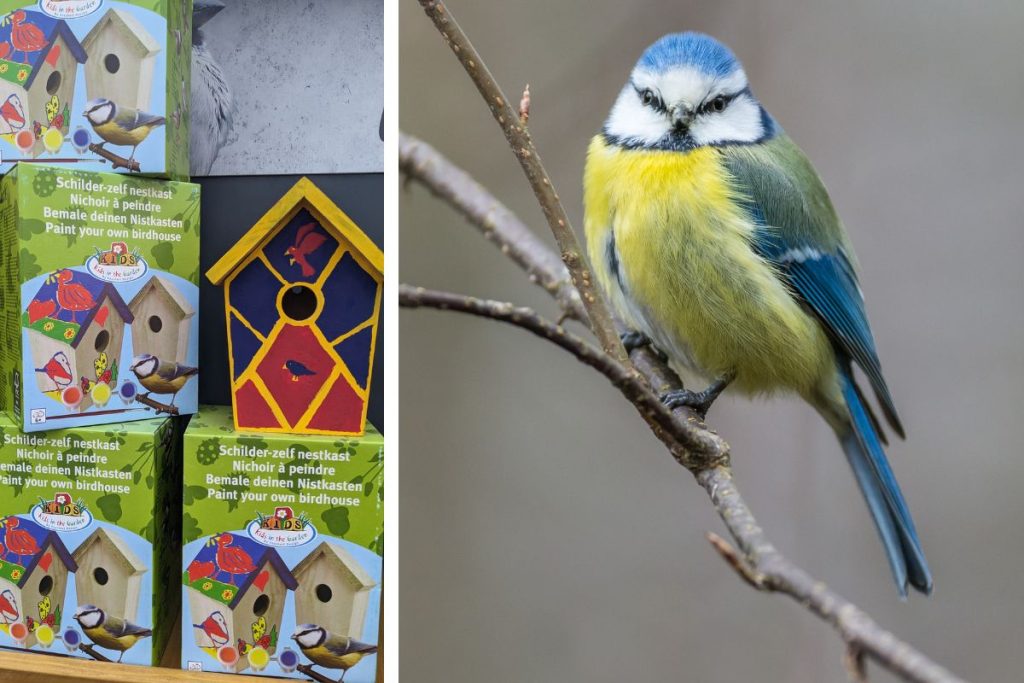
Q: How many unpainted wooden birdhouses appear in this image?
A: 4